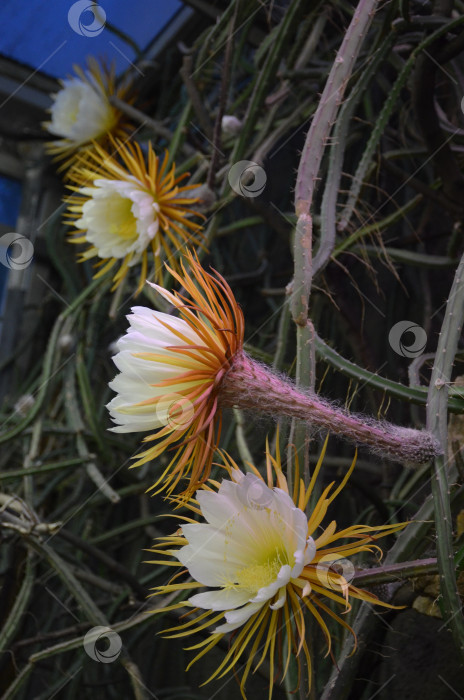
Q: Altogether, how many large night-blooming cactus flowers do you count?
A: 4